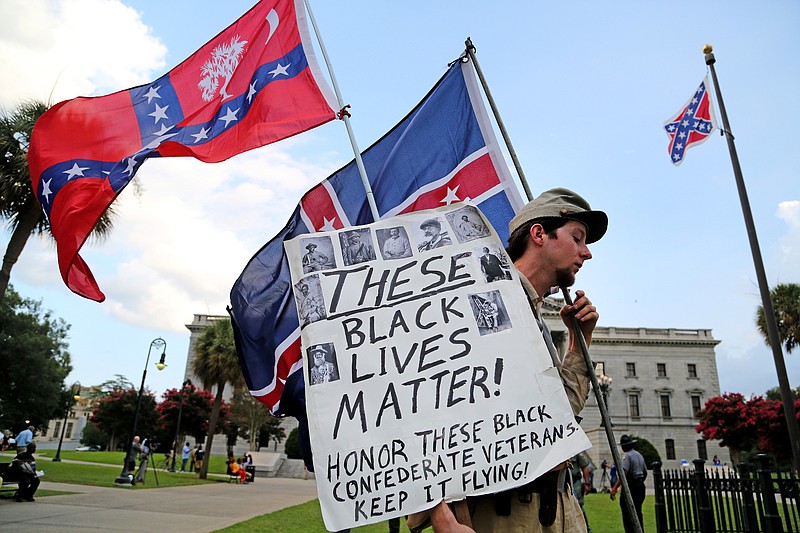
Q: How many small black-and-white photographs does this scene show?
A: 9